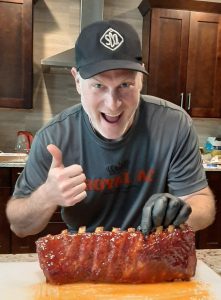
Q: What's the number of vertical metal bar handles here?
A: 2